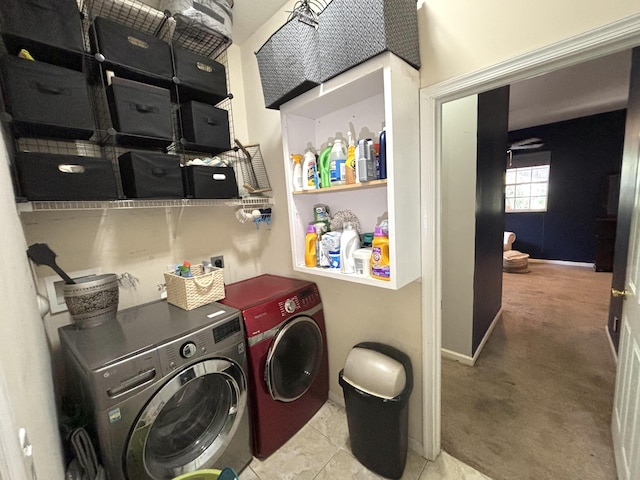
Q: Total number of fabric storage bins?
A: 11